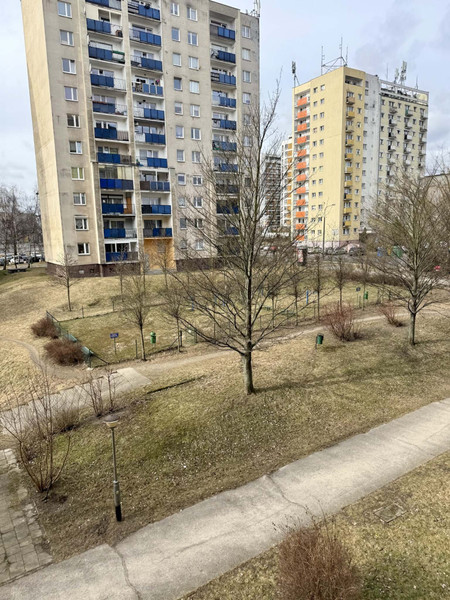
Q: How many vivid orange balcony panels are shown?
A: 12